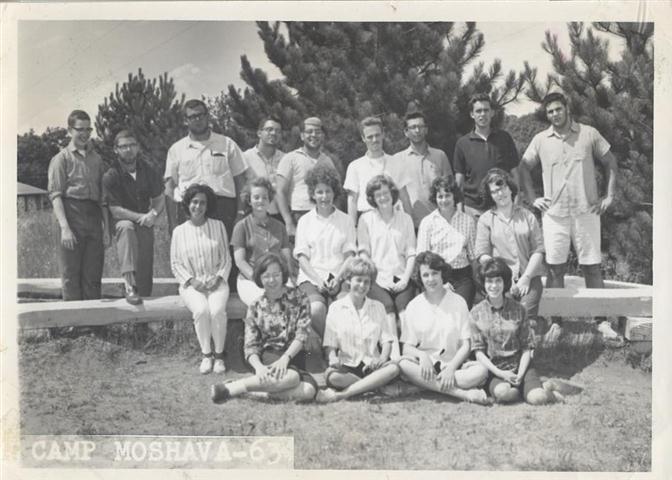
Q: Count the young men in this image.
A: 9